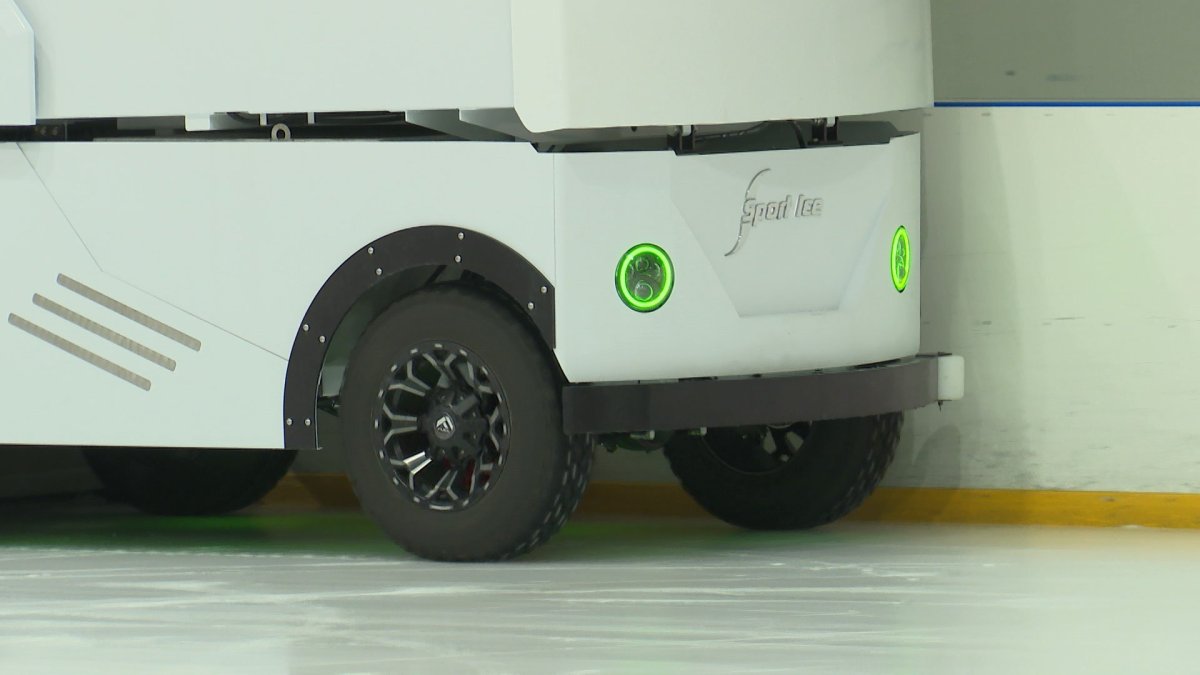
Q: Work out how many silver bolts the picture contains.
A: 10